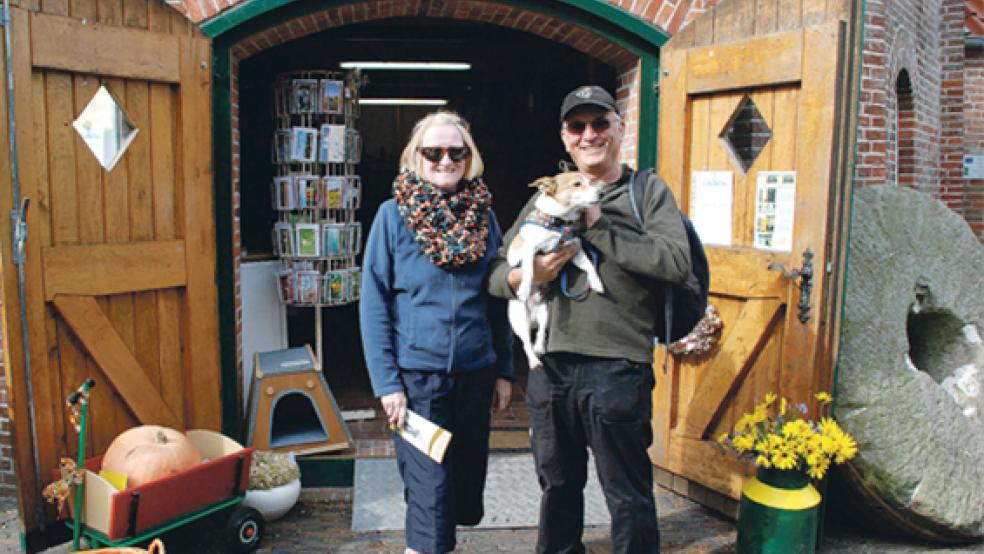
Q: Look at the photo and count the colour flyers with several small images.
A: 1